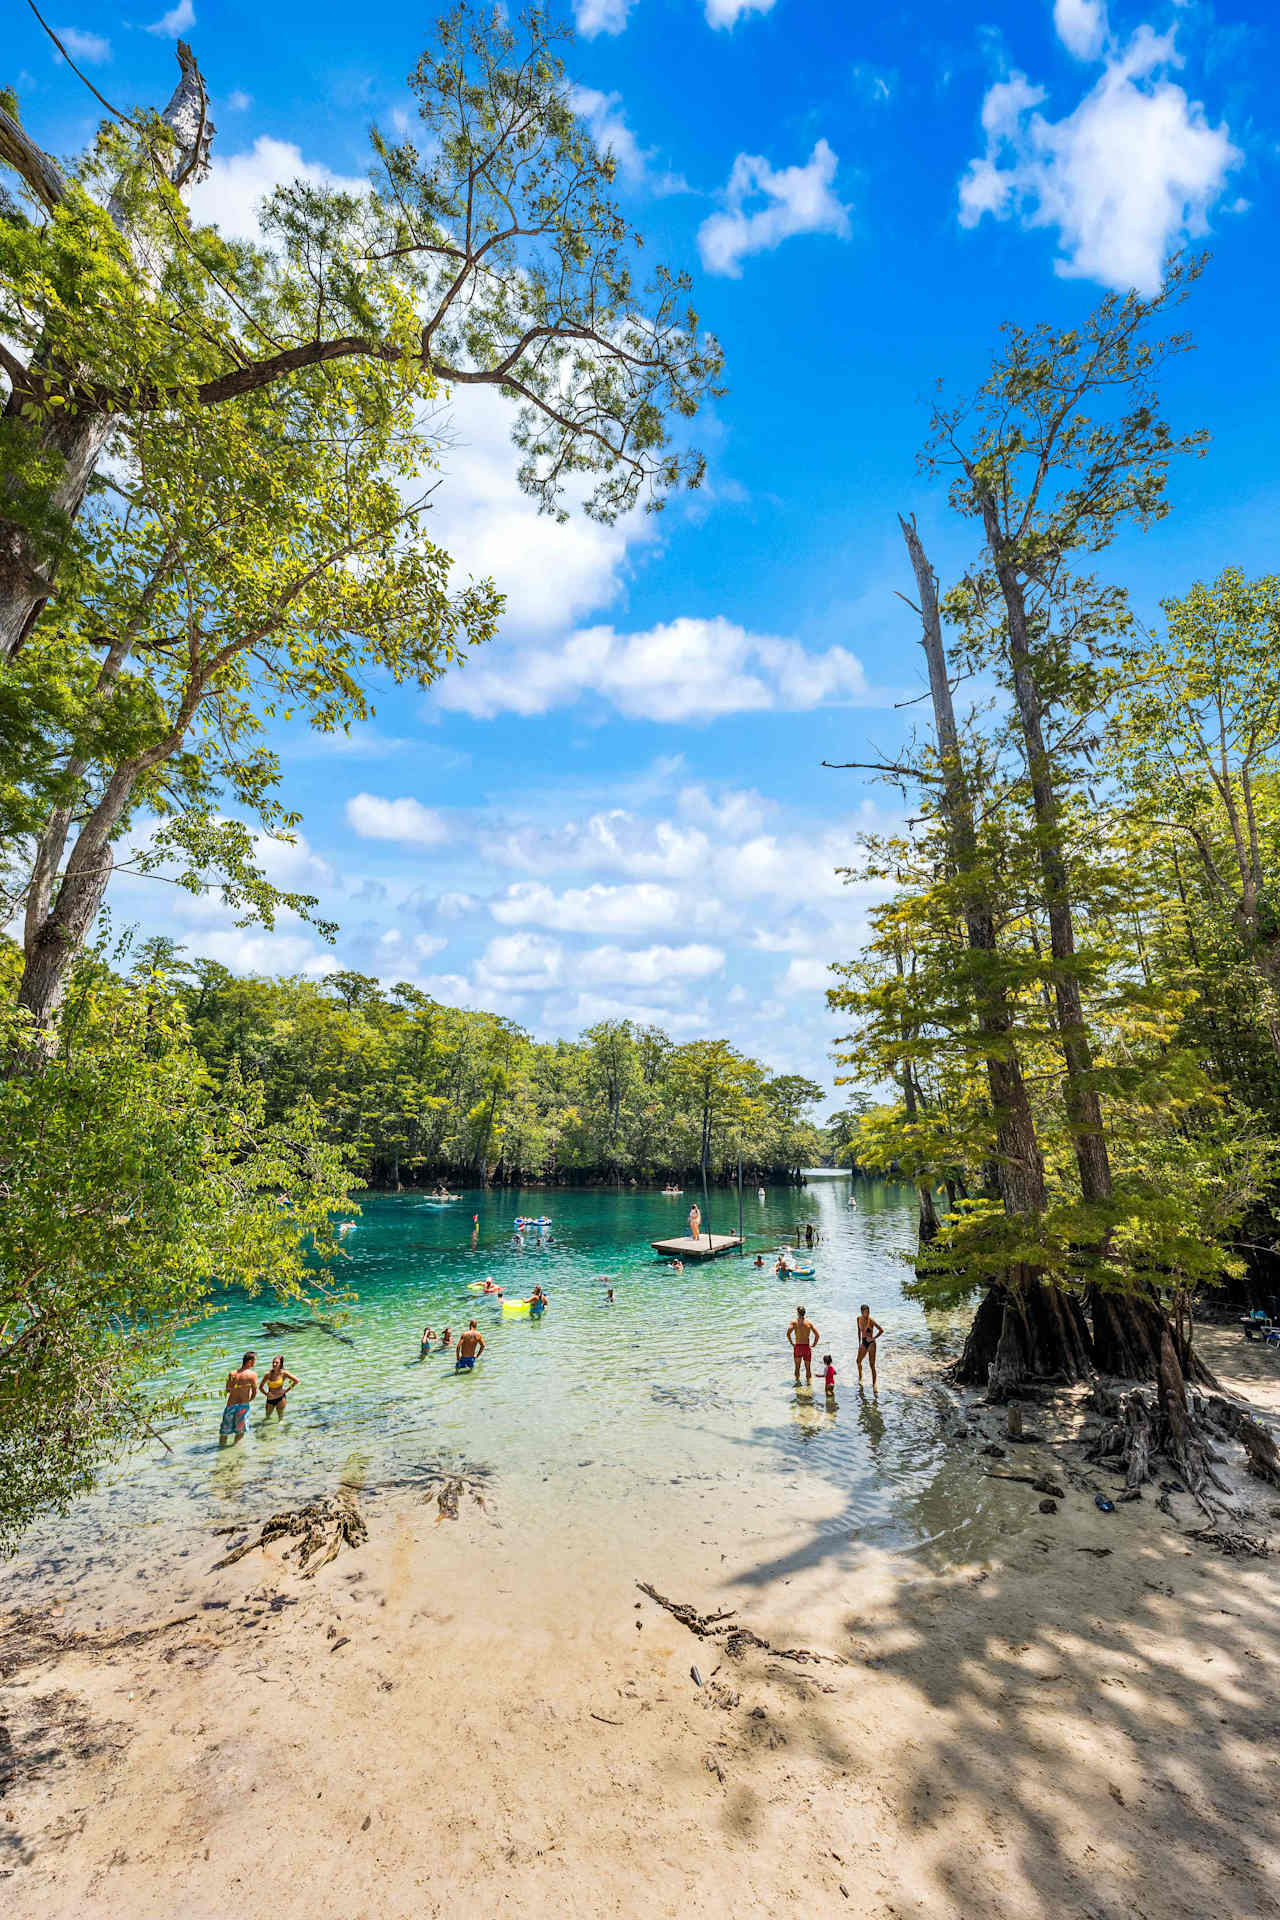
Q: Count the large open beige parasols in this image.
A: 0